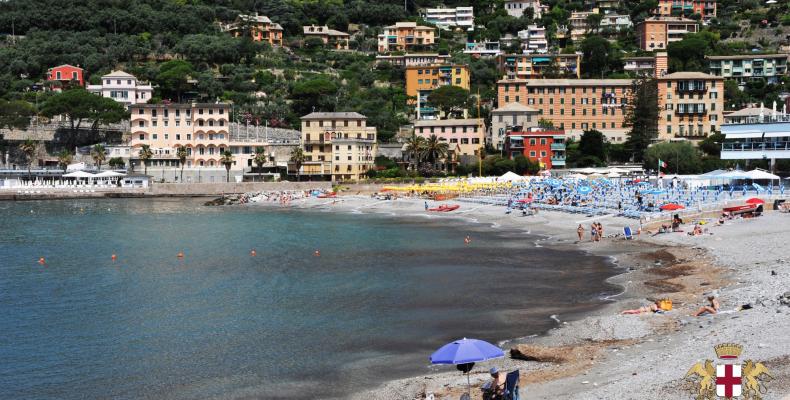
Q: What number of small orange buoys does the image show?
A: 5